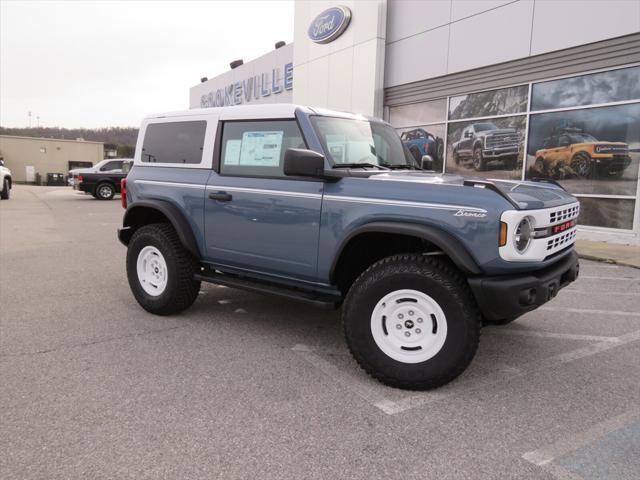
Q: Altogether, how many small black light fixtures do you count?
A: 3